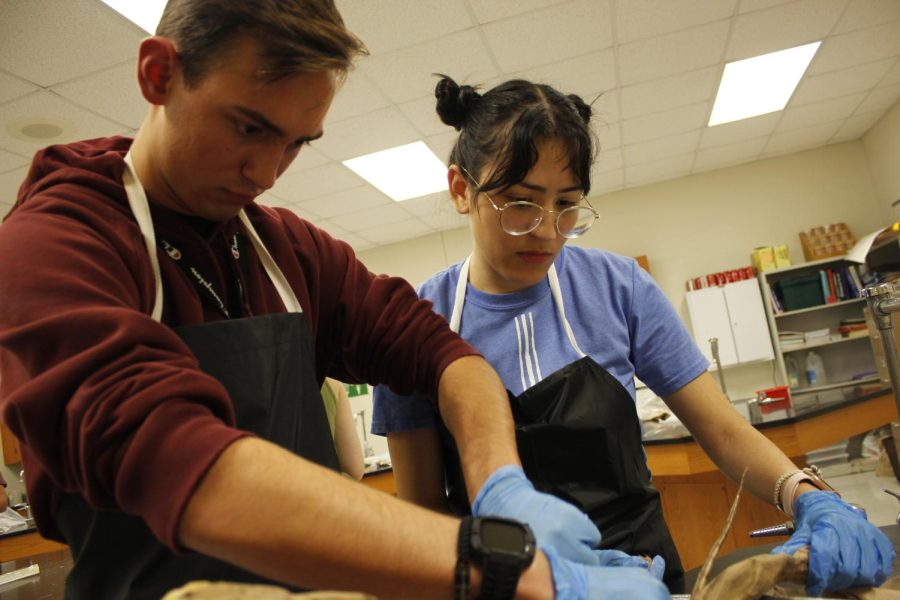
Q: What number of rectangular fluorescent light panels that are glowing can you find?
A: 3